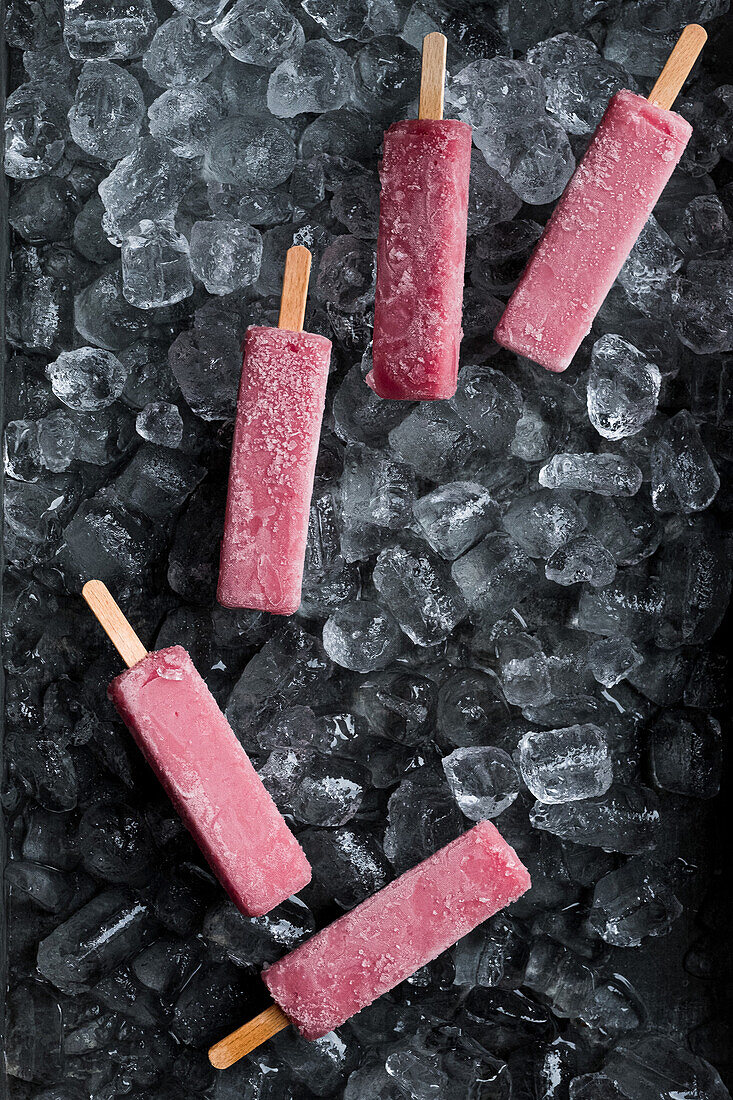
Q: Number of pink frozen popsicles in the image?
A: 5